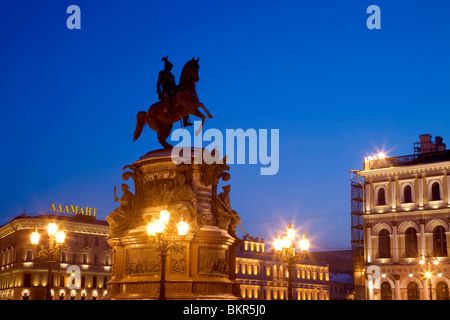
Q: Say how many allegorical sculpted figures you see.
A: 3